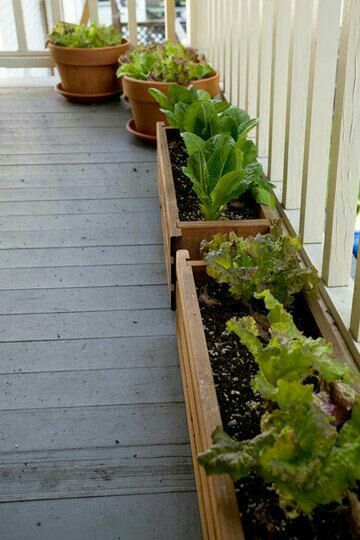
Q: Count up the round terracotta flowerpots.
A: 2